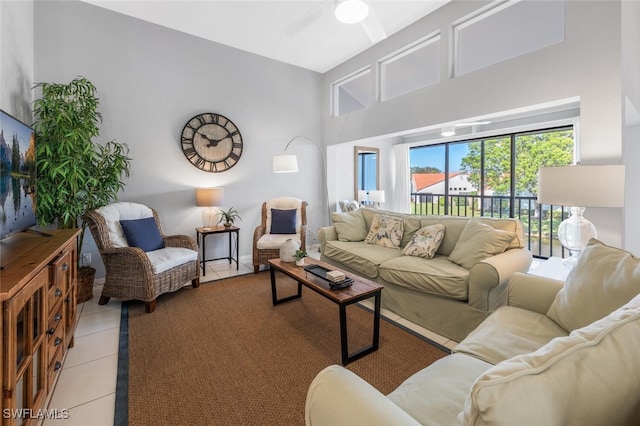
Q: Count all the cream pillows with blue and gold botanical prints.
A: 2